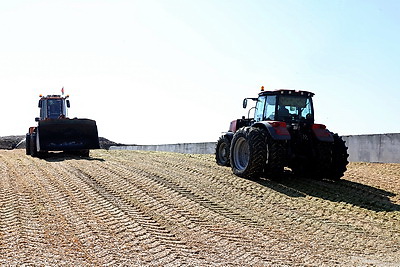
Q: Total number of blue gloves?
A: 0